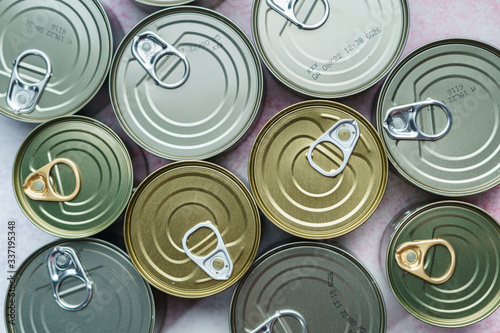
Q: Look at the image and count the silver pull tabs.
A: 8